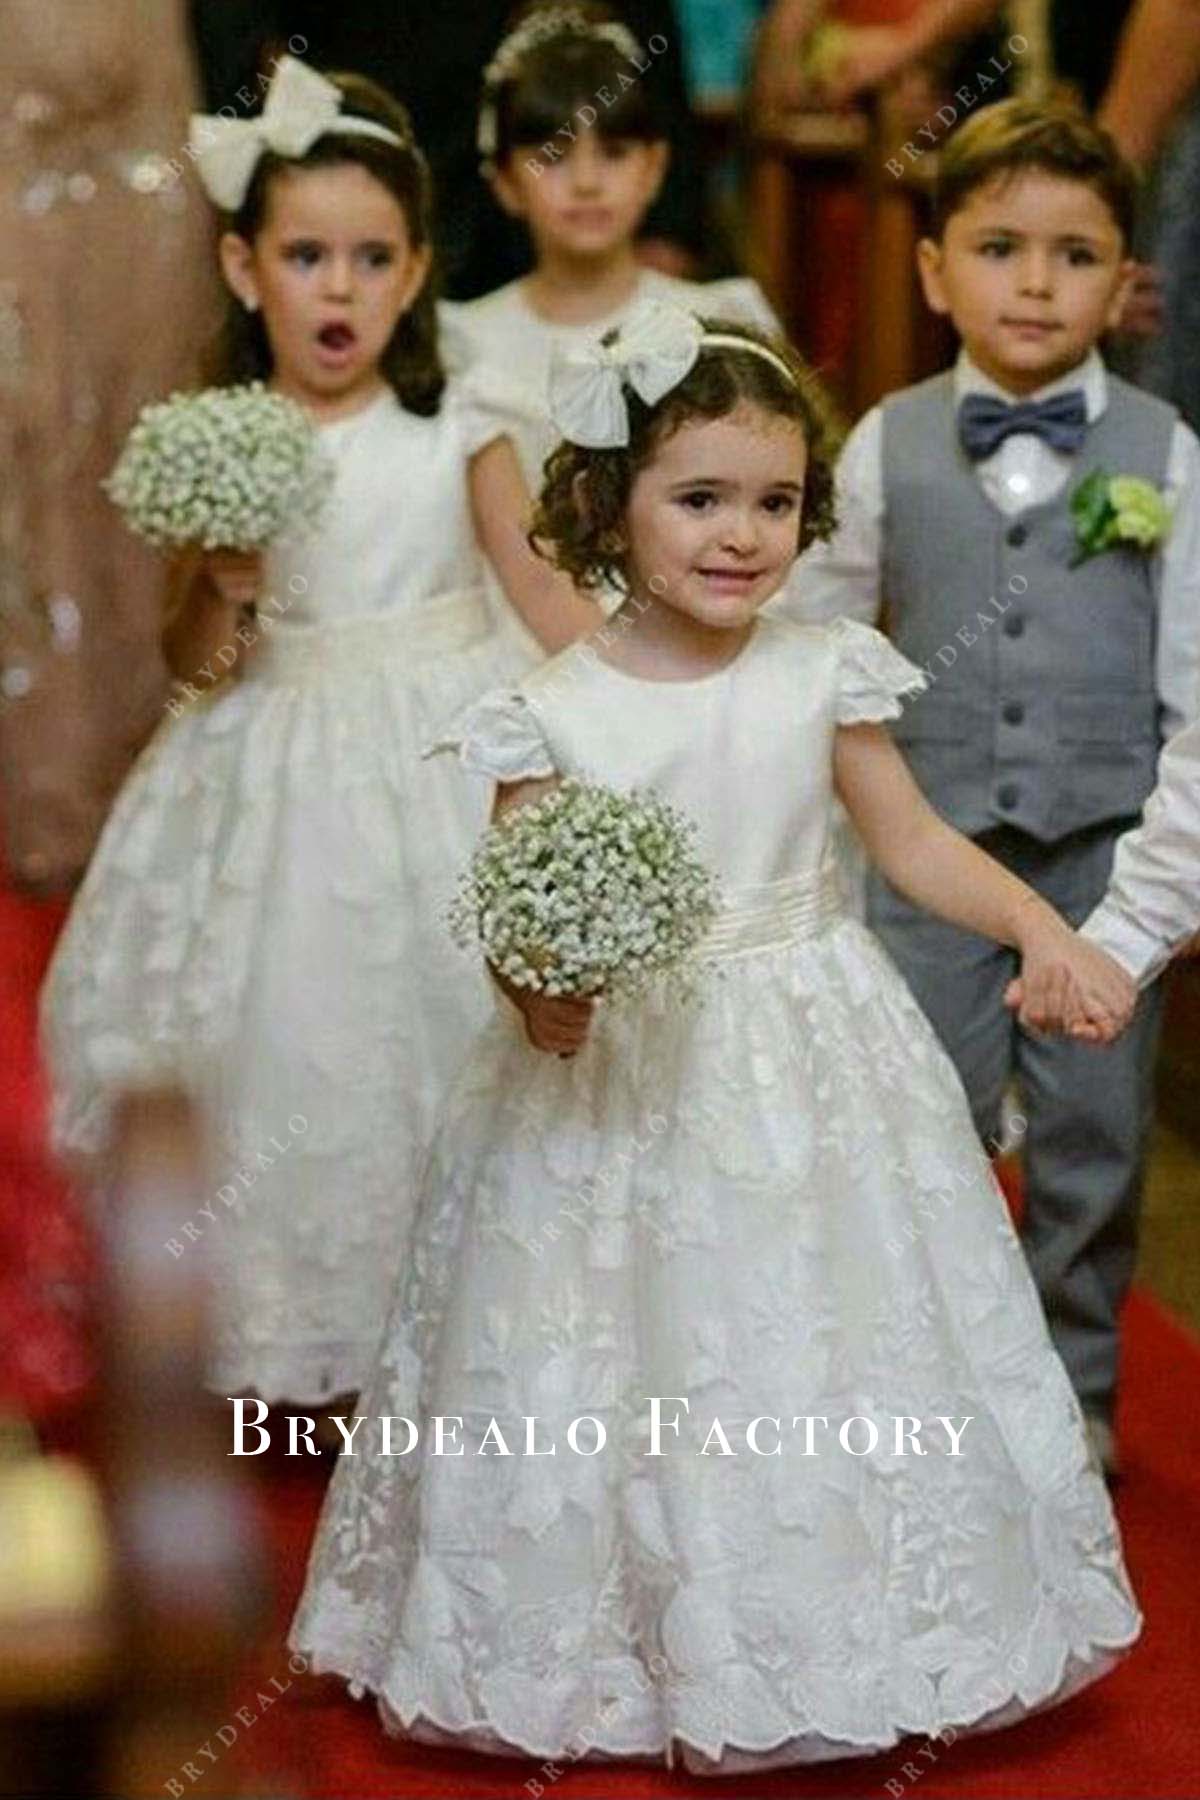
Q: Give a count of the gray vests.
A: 1